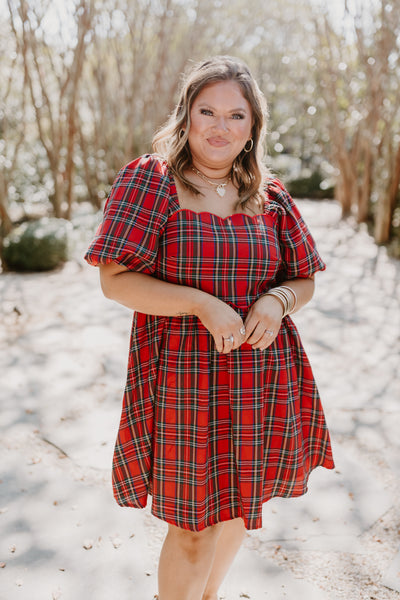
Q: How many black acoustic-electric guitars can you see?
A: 0